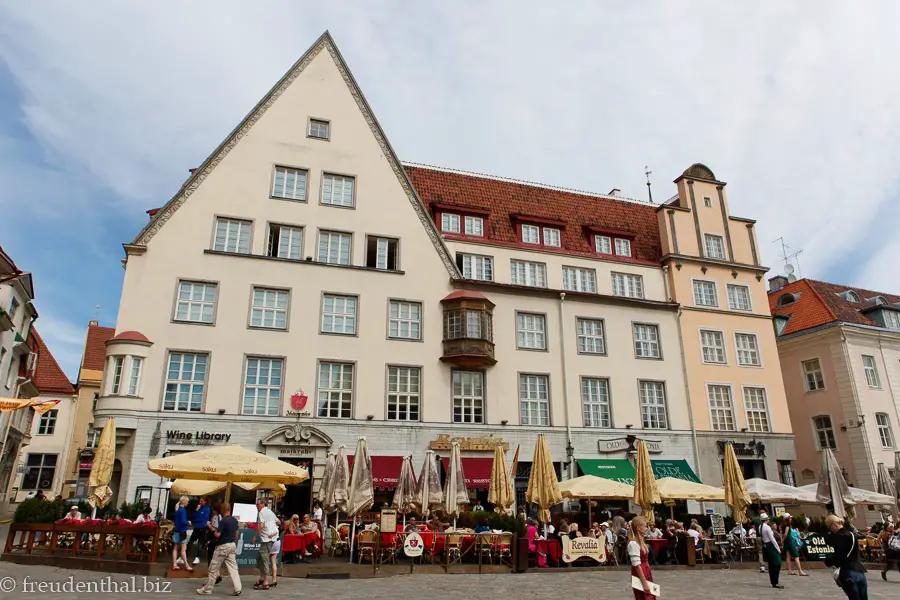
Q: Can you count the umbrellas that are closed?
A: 14